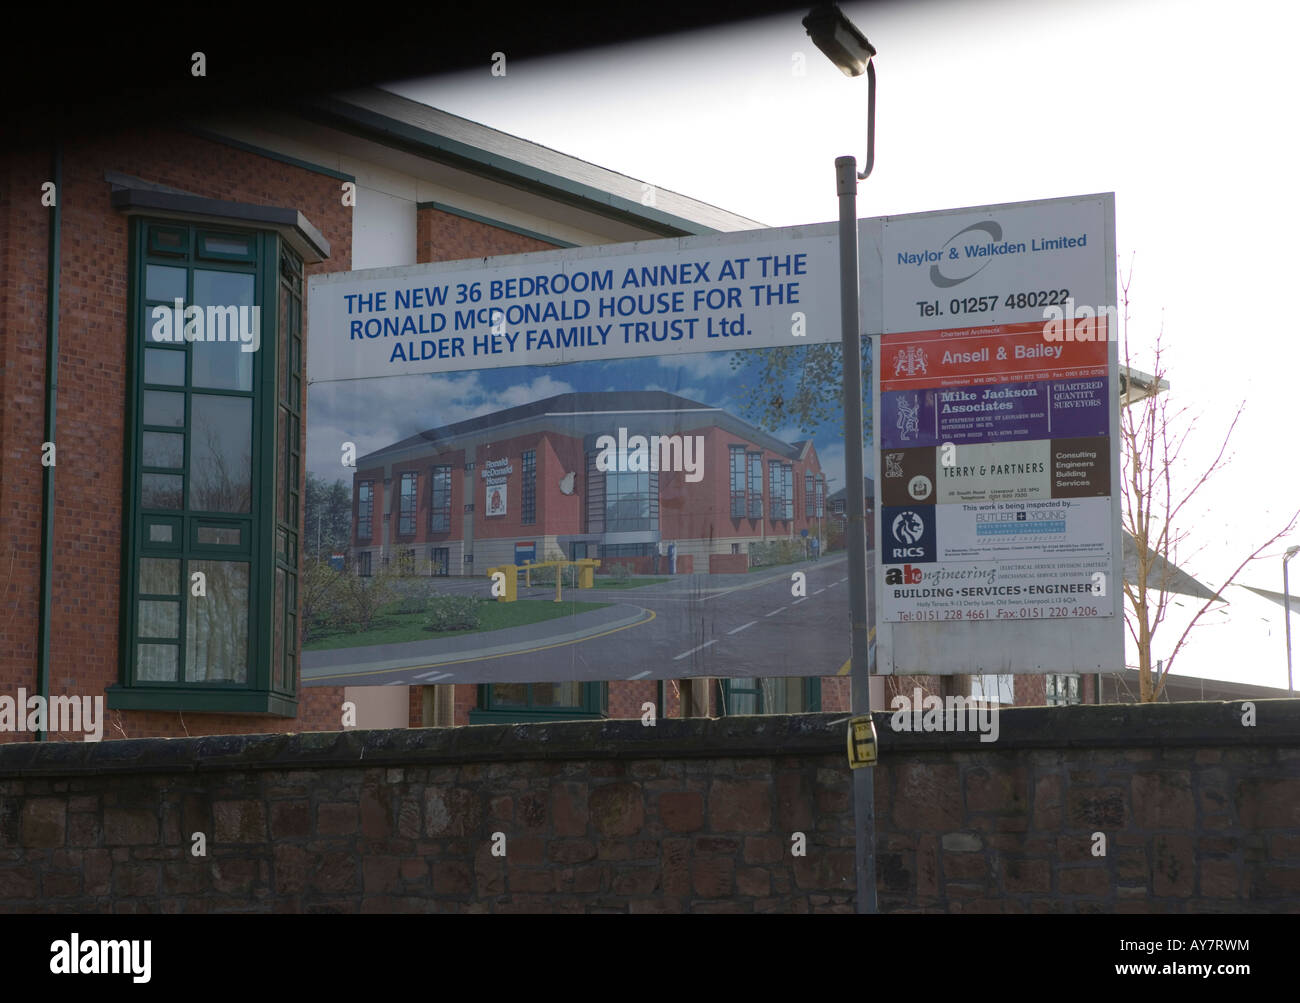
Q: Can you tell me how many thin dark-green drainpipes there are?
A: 1